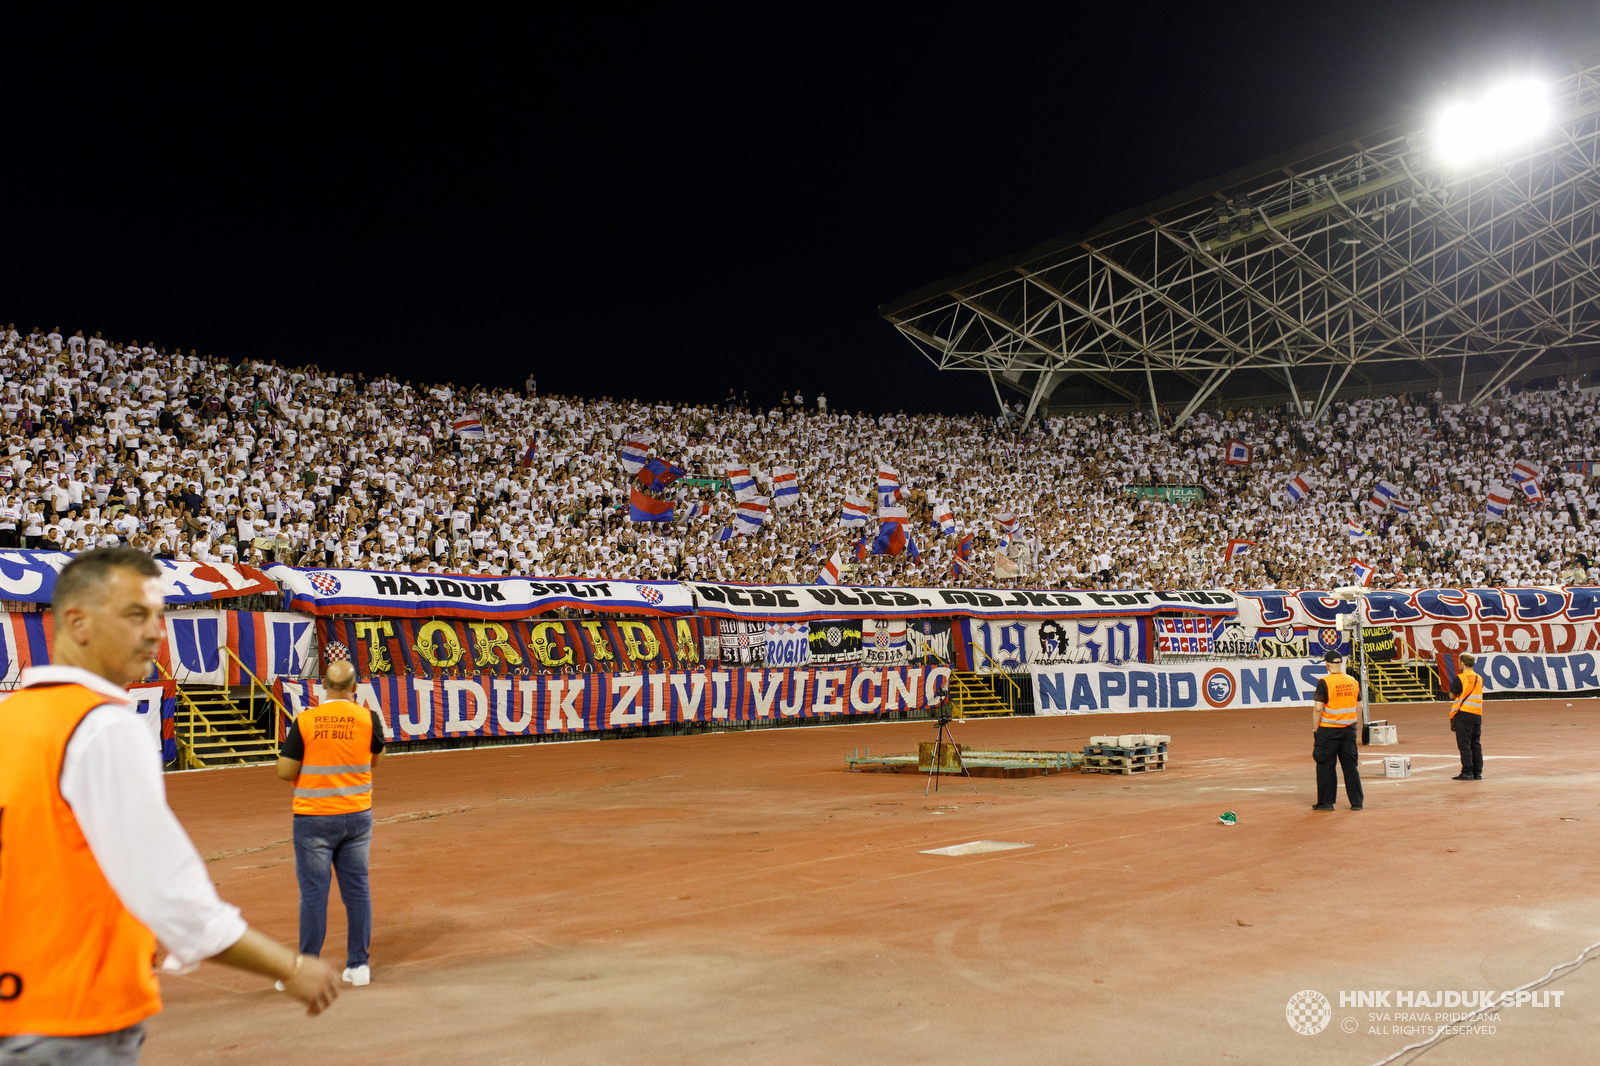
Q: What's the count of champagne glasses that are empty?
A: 0